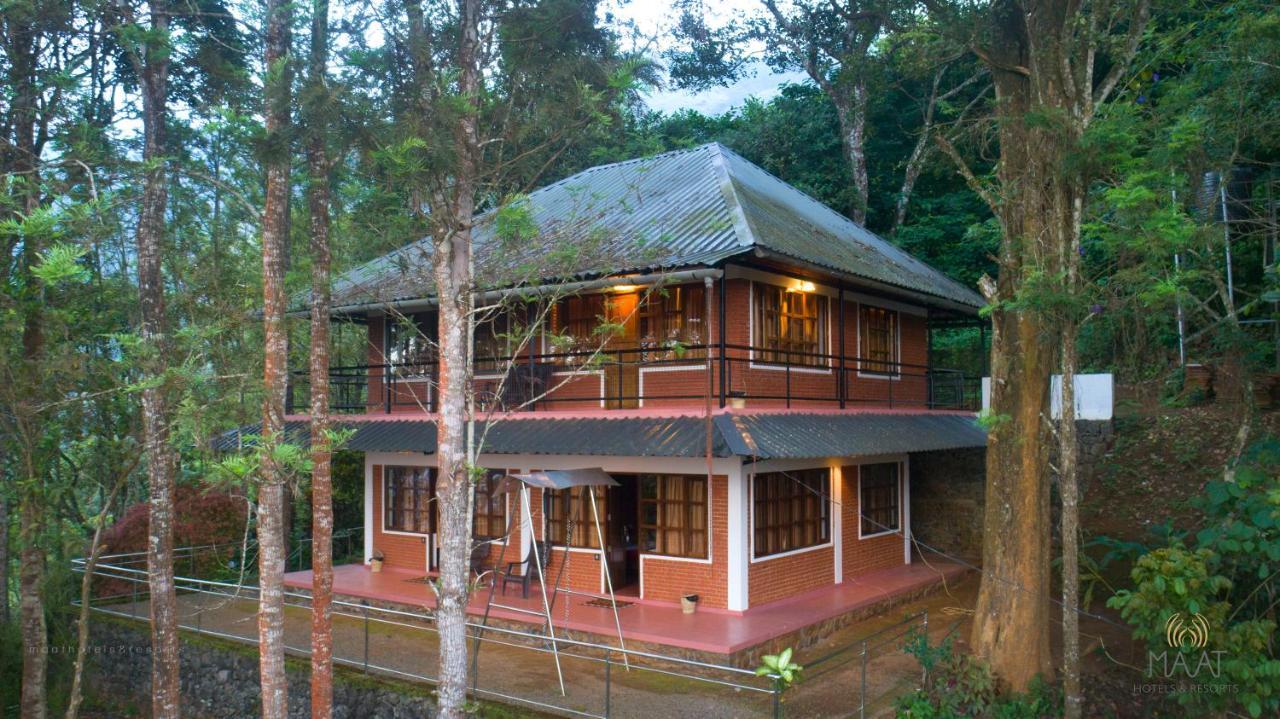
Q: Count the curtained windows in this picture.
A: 12